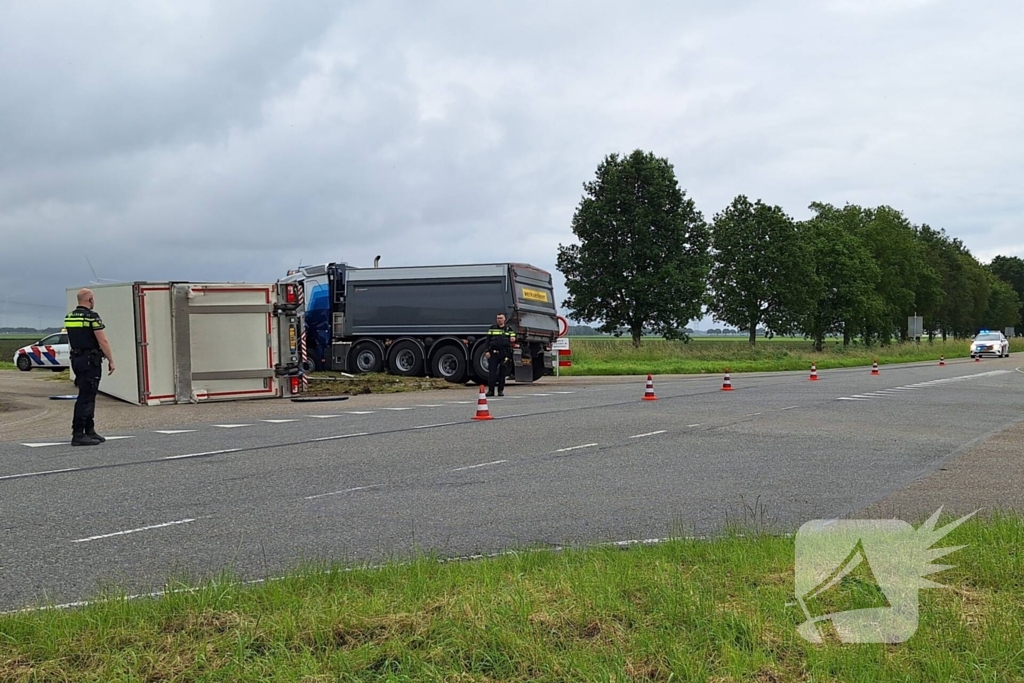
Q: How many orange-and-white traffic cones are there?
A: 7